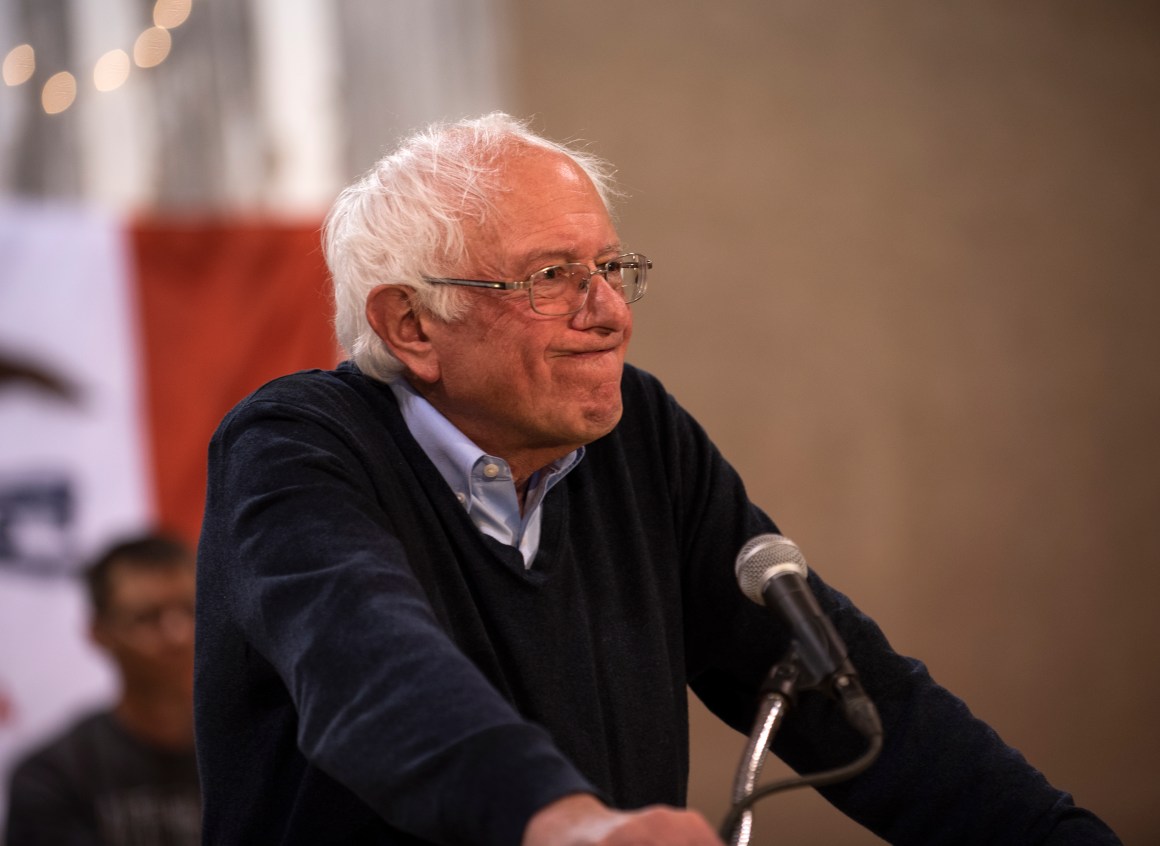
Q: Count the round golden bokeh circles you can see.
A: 5